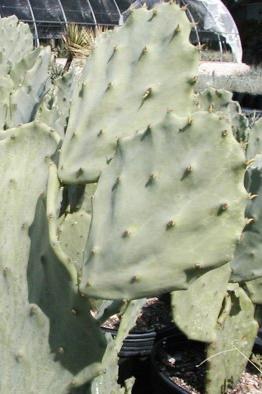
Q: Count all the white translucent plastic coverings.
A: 1